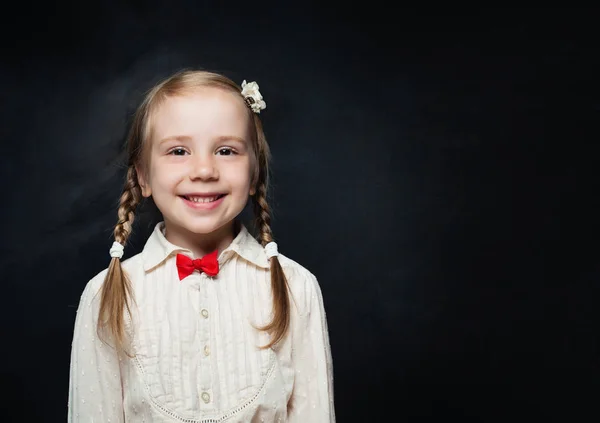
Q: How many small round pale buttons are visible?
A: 3